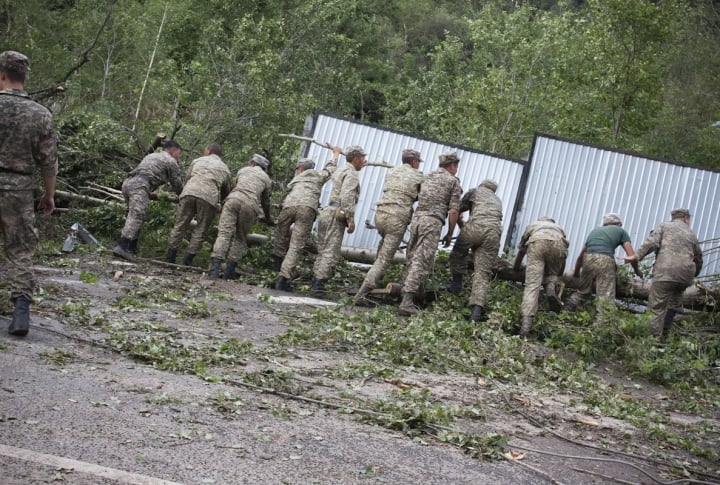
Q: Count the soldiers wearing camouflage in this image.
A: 12